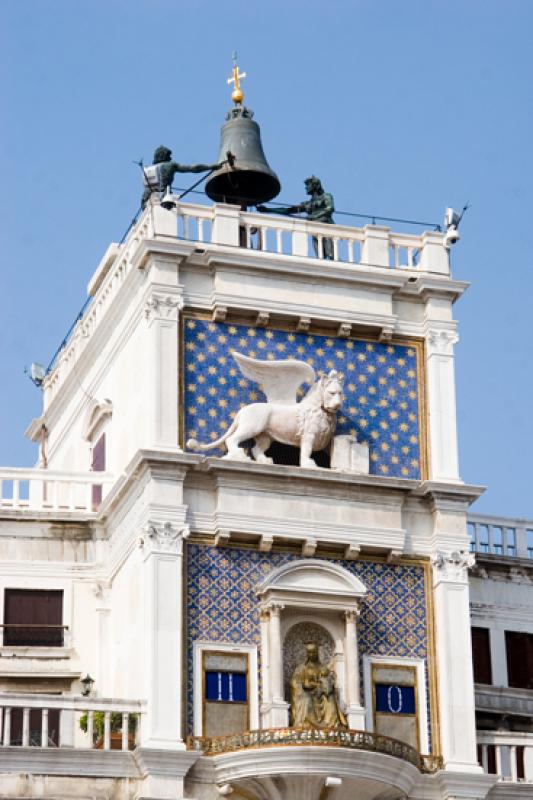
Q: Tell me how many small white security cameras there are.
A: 2